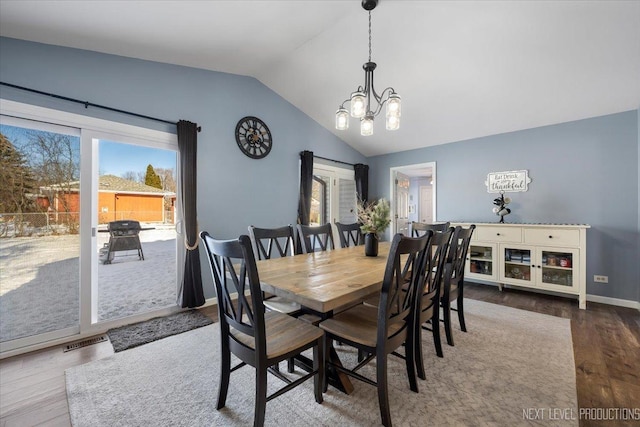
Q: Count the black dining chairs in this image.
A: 8